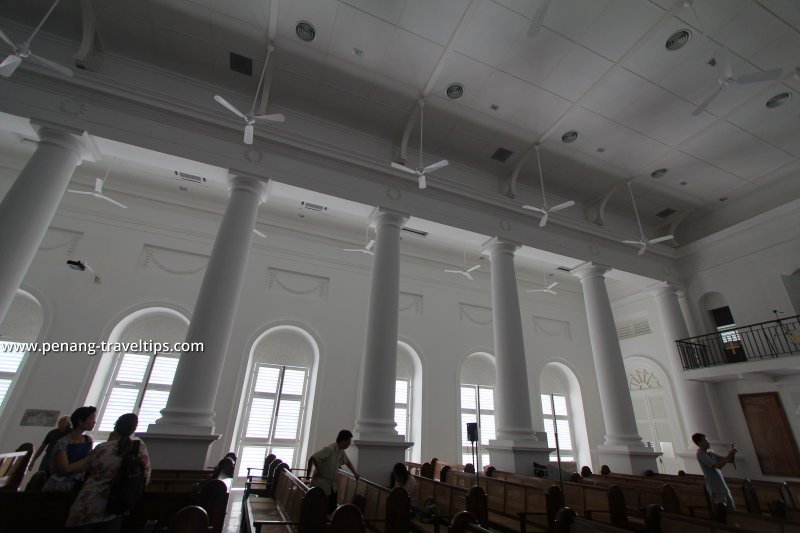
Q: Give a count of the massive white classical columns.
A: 6